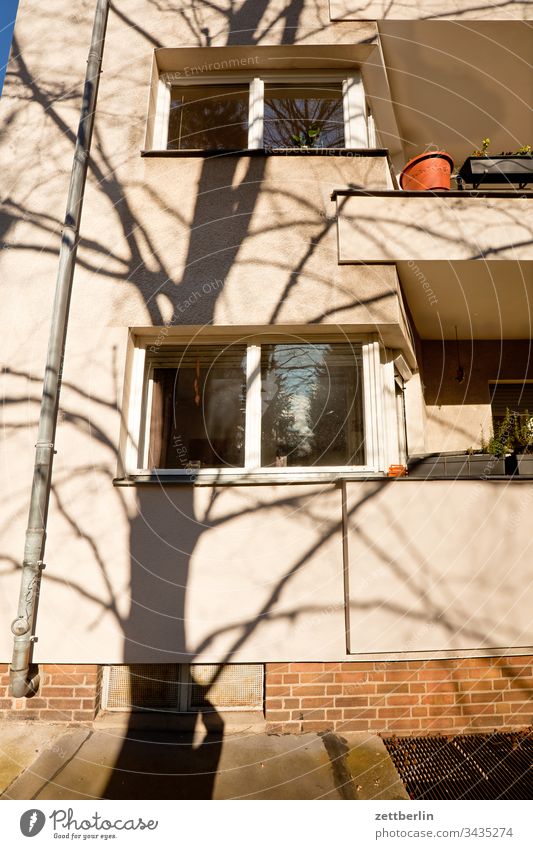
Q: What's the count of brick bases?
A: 2